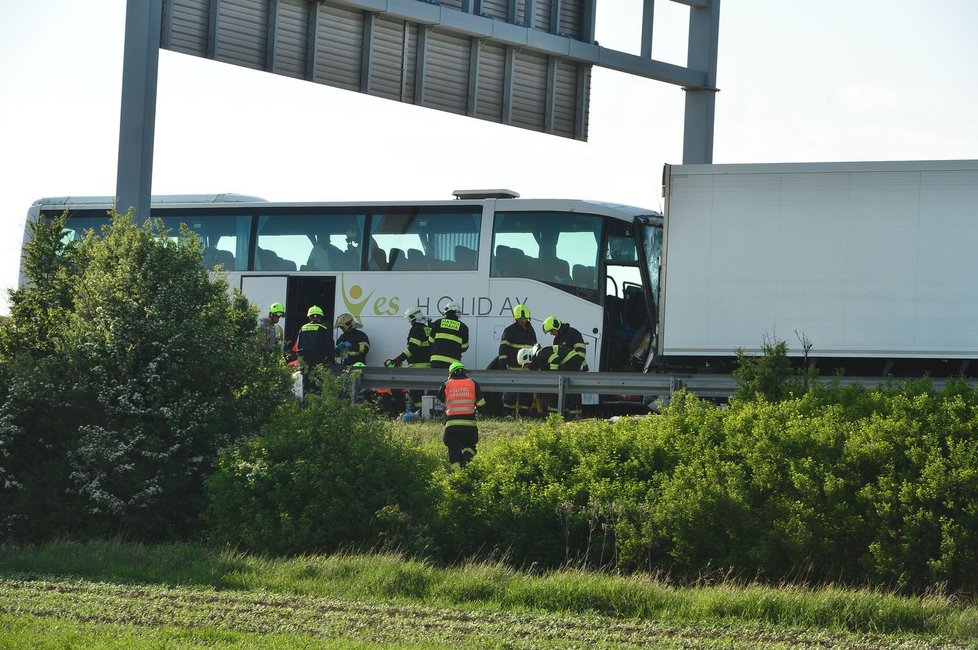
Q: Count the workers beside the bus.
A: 9